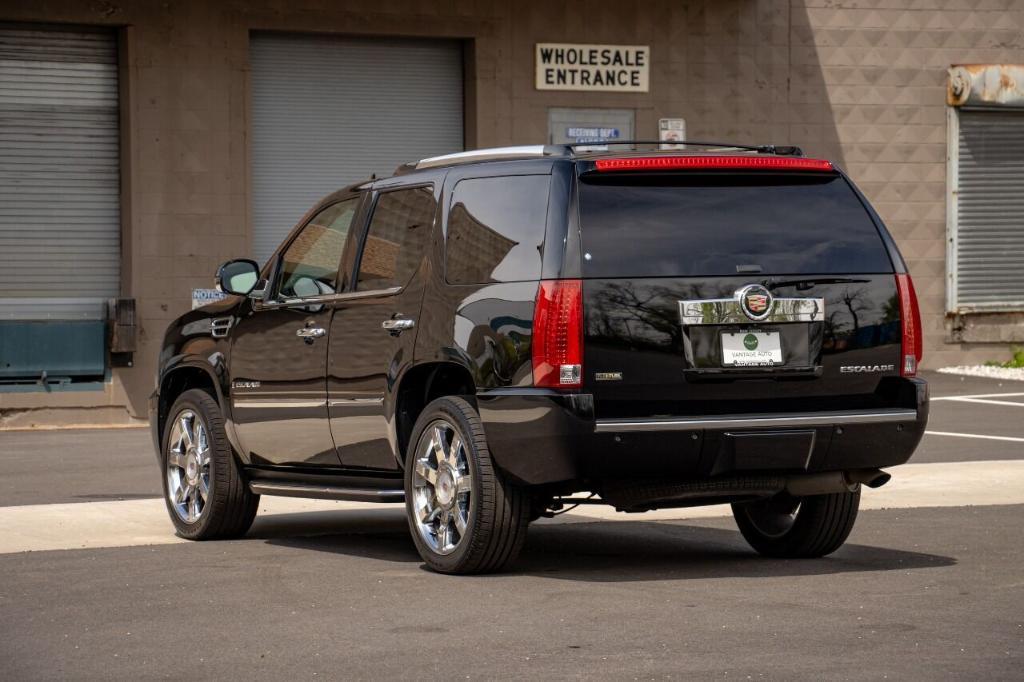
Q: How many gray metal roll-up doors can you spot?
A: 3